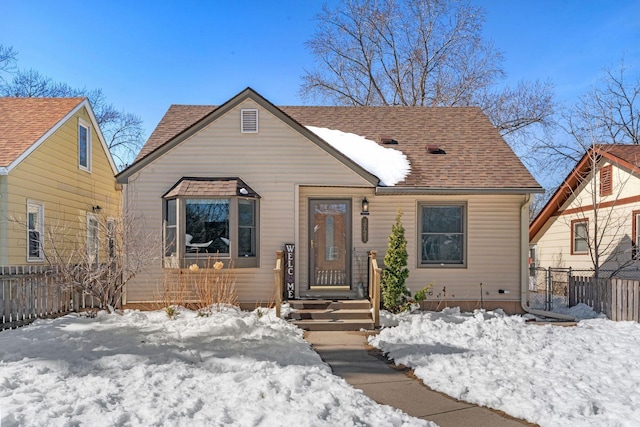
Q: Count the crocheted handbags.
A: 0